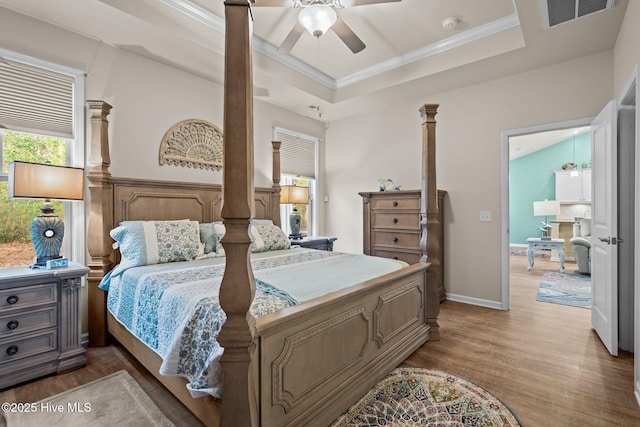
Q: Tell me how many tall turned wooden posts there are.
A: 4